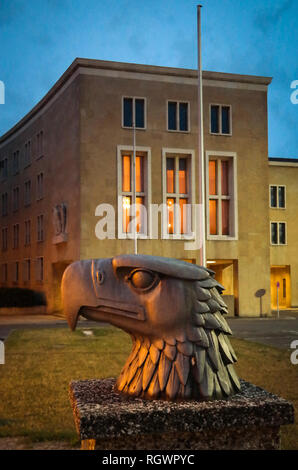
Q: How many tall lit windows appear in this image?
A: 3